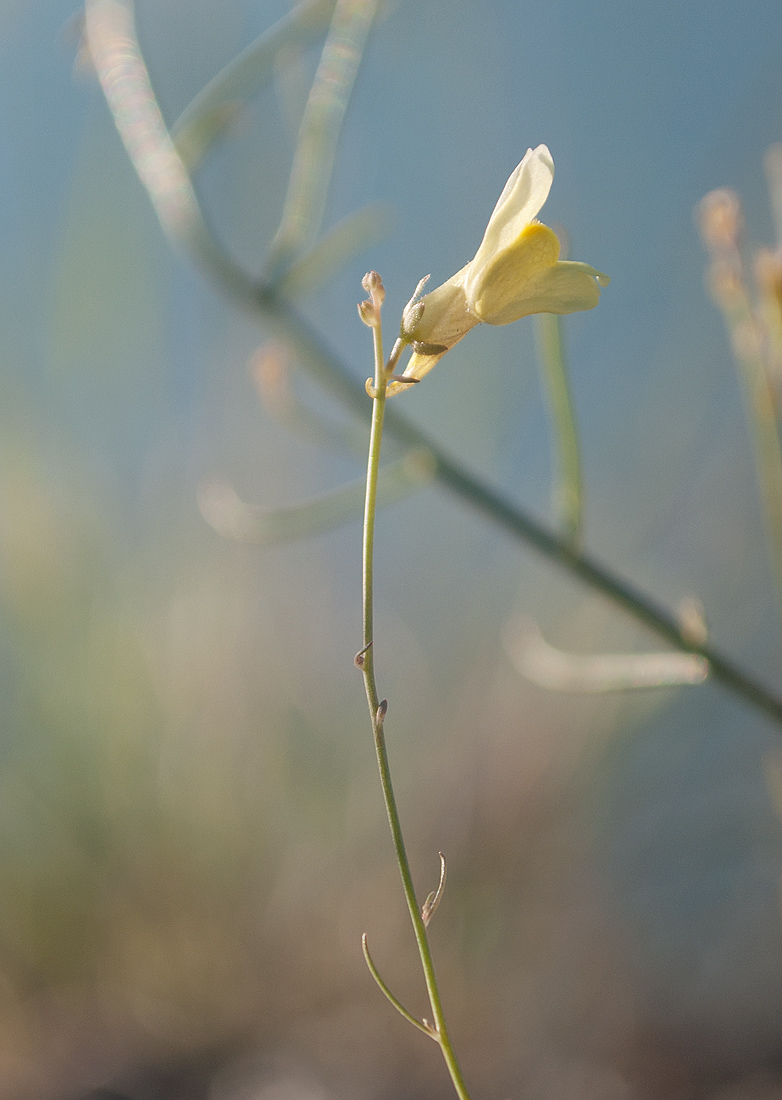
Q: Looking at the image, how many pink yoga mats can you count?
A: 0